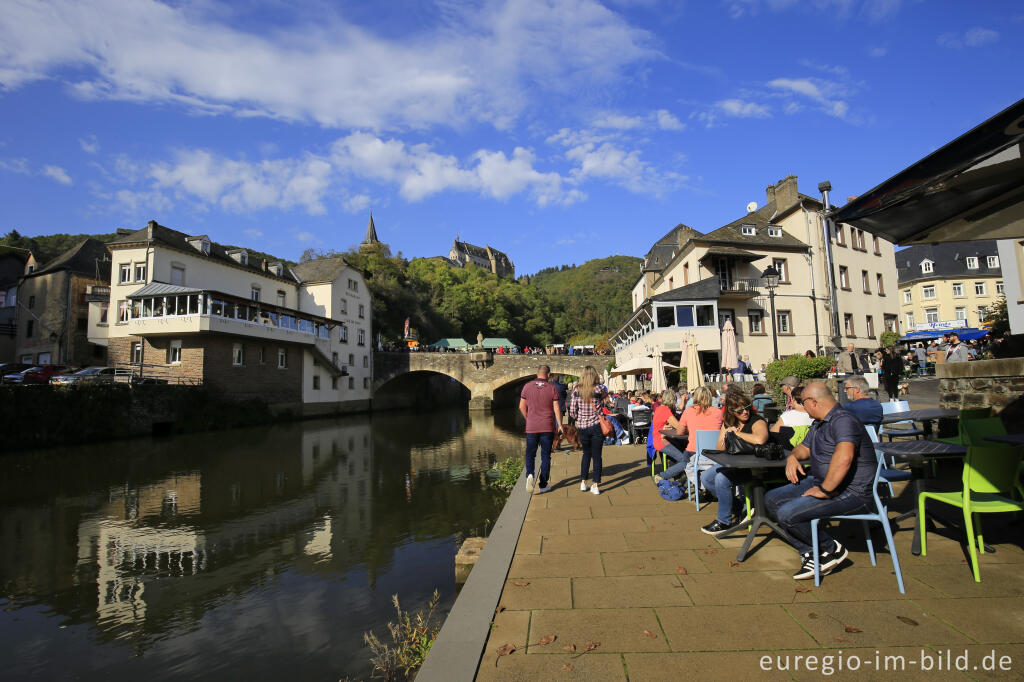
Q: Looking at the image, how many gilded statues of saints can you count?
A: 0